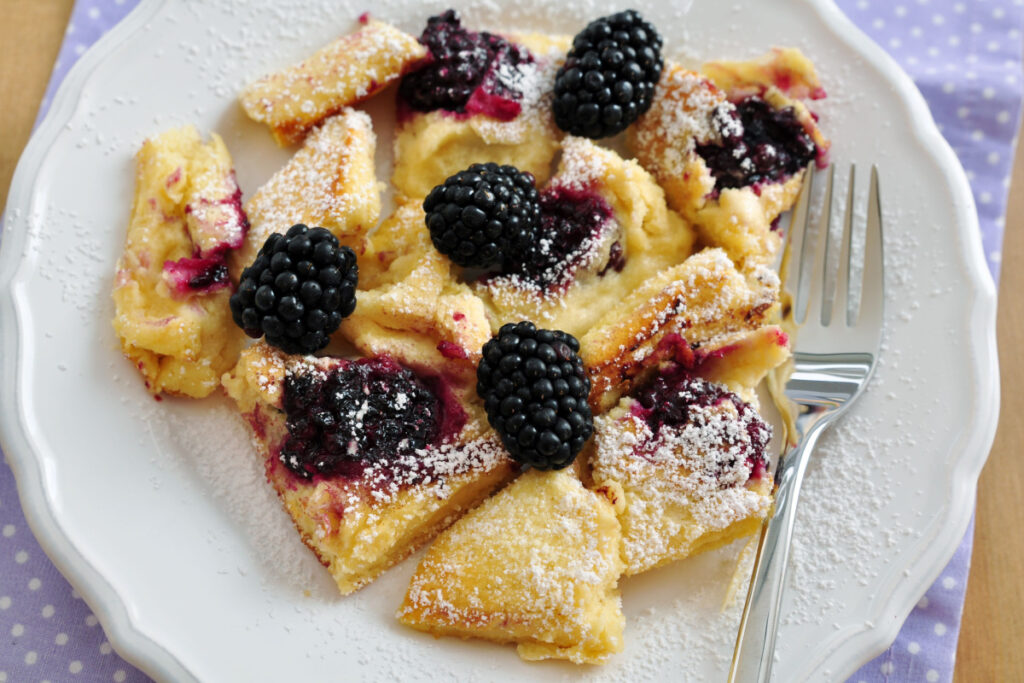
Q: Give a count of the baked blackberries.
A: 5